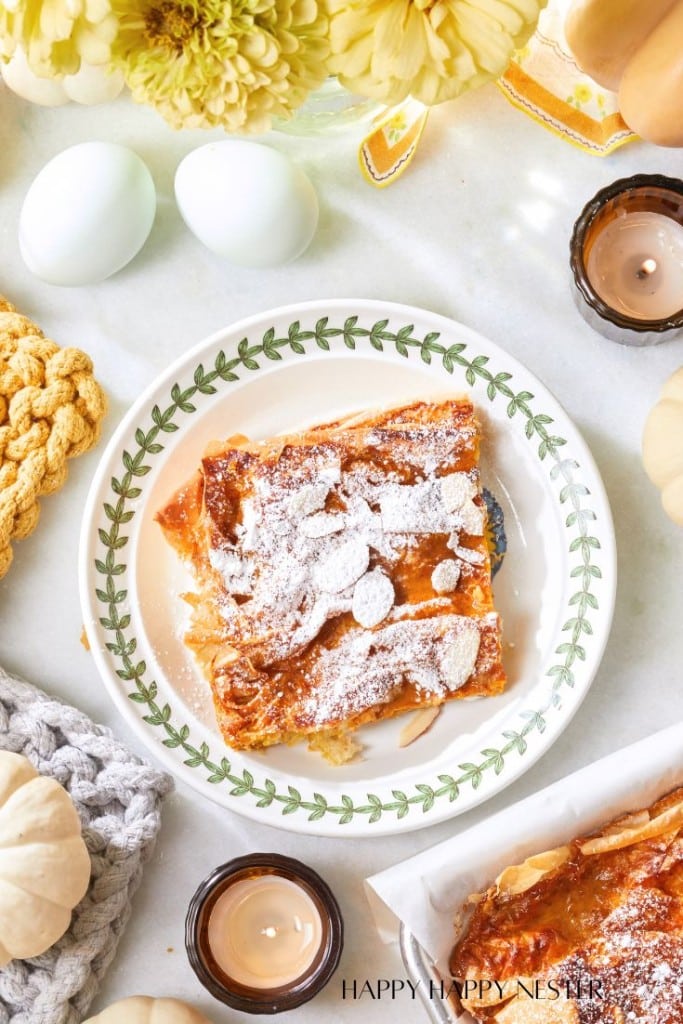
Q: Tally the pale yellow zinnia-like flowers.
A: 3